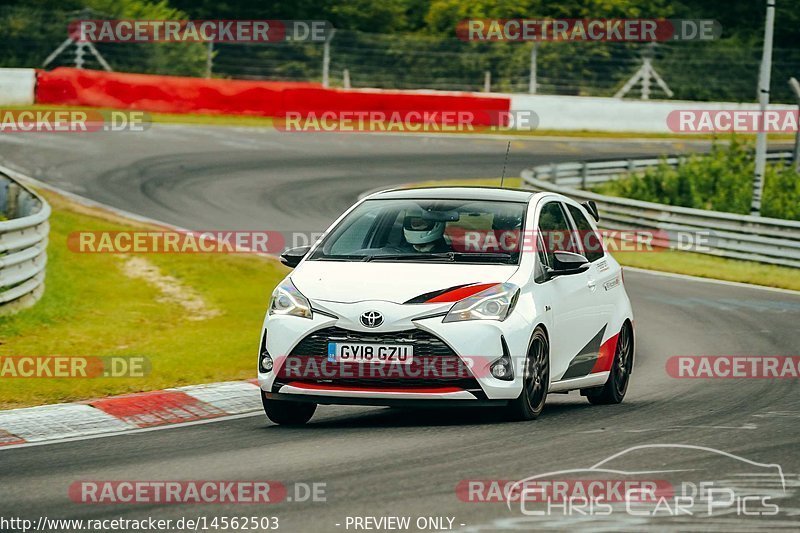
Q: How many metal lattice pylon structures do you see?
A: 2